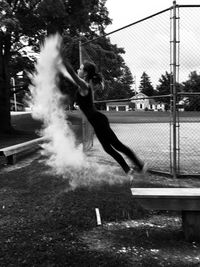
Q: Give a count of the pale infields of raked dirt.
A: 1